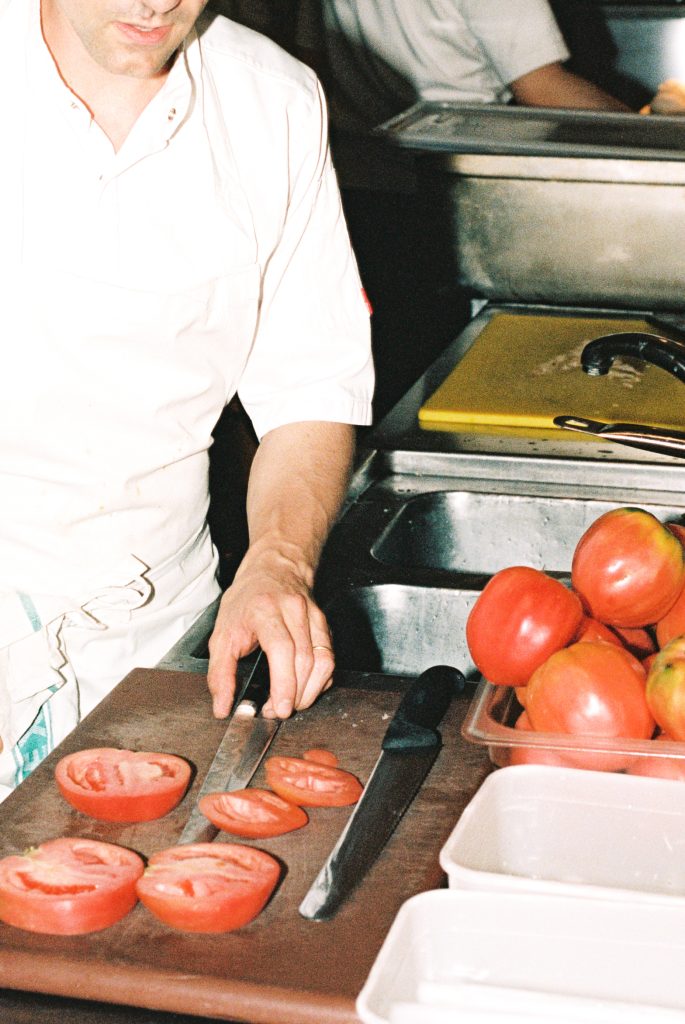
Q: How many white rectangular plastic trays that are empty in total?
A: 2